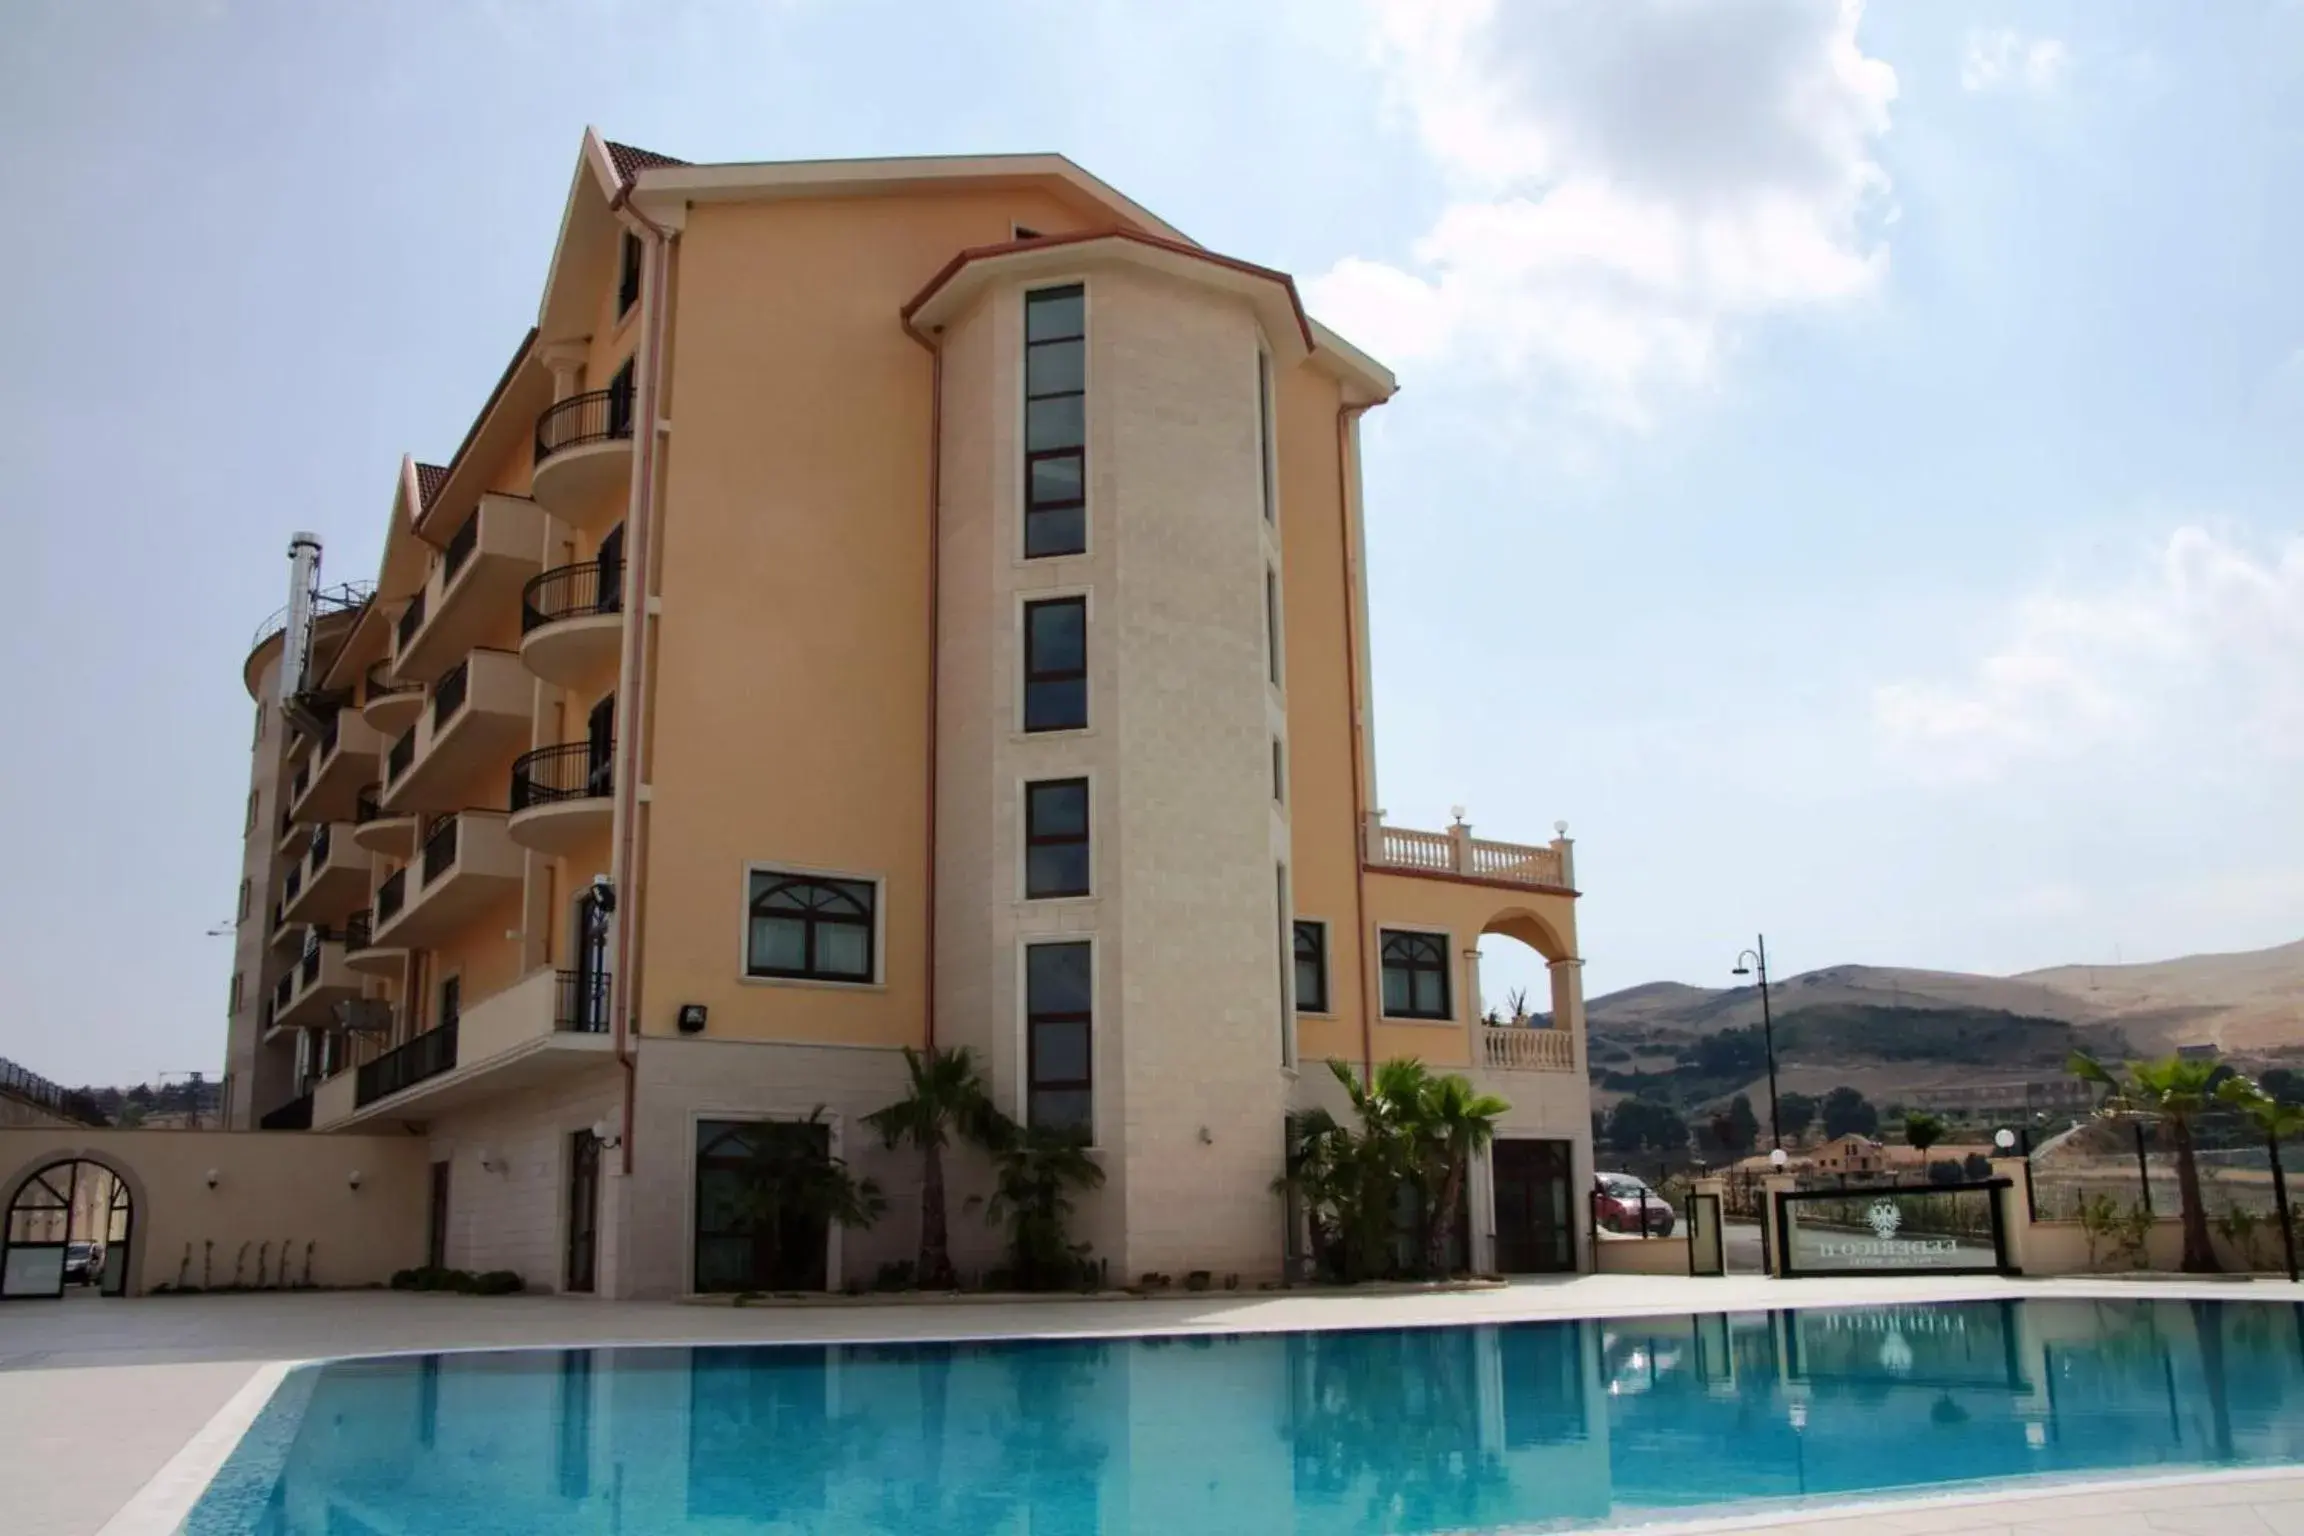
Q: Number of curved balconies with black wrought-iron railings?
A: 6